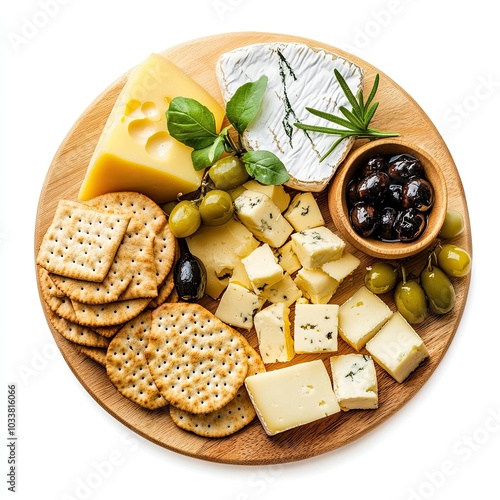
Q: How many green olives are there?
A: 8